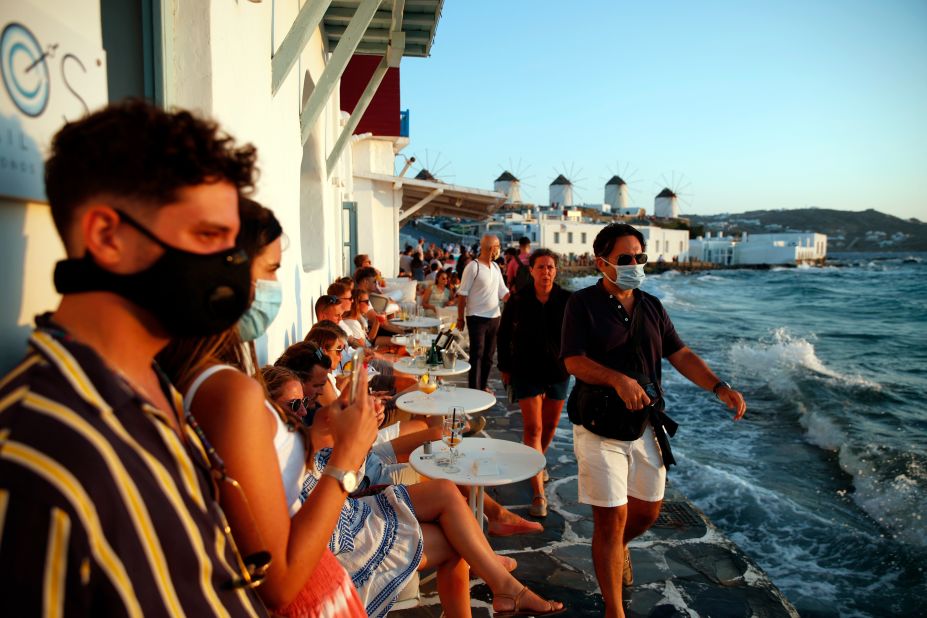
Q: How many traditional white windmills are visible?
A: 5